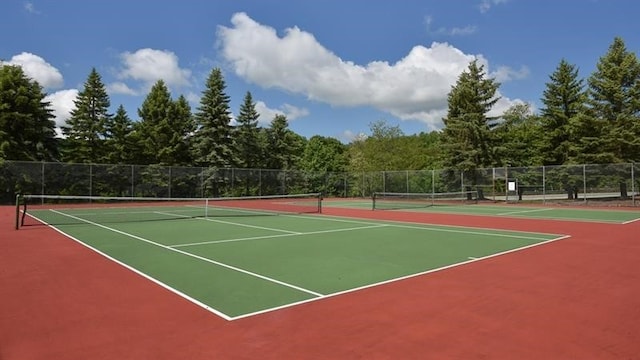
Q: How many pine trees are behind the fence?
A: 11